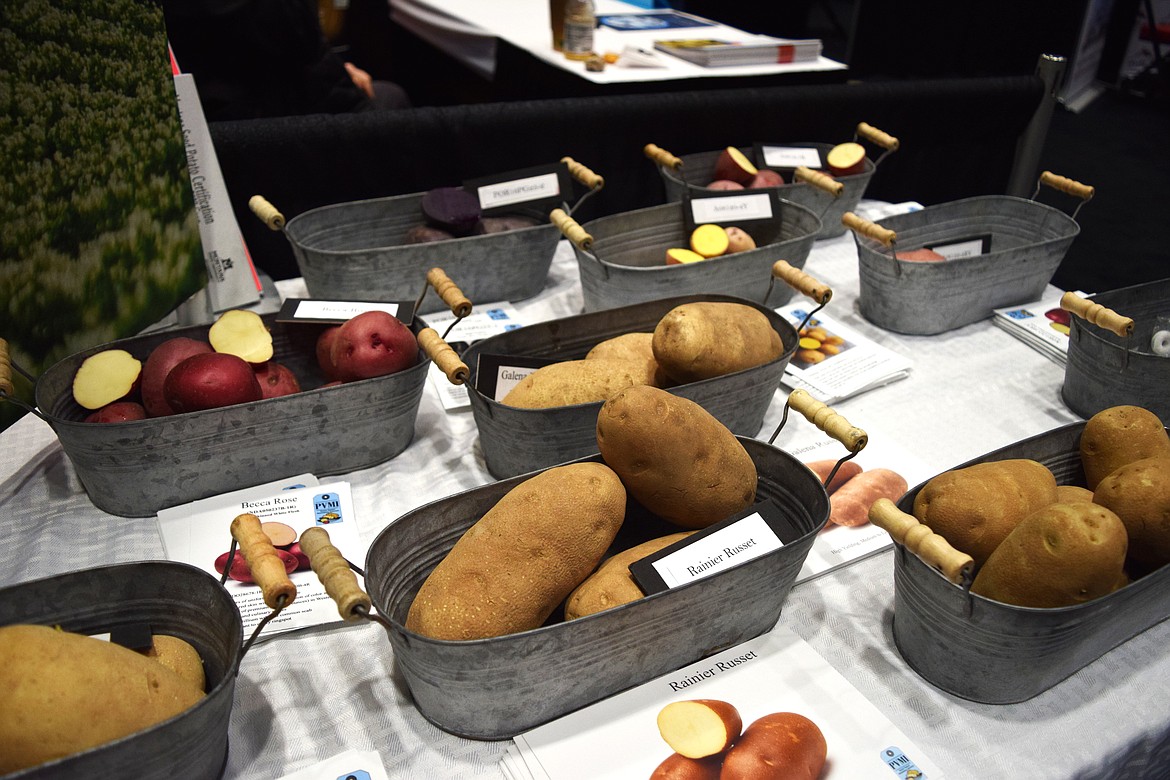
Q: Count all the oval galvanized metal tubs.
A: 10